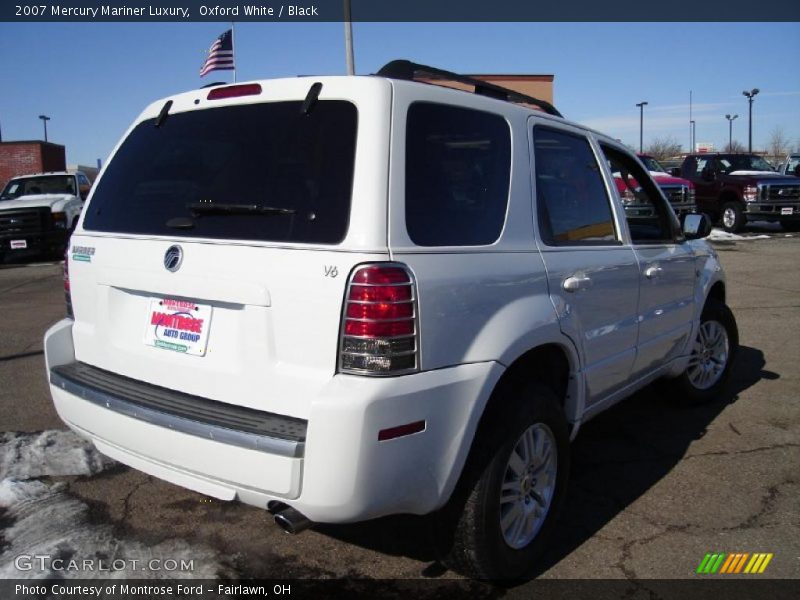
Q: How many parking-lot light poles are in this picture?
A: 5